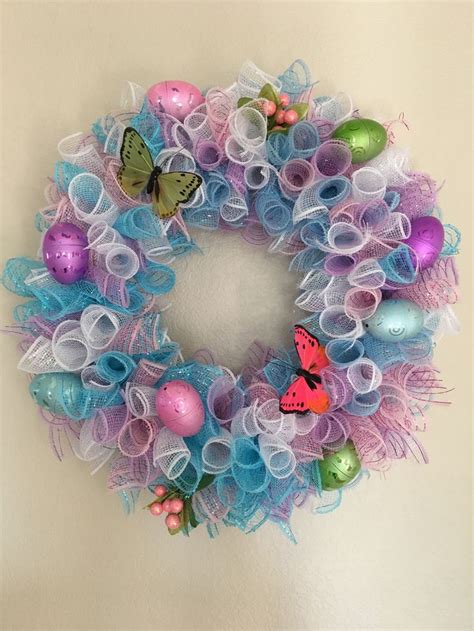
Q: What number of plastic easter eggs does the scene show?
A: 8